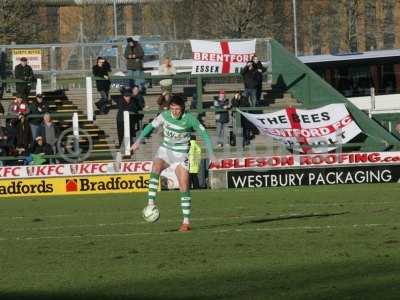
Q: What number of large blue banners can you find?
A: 0